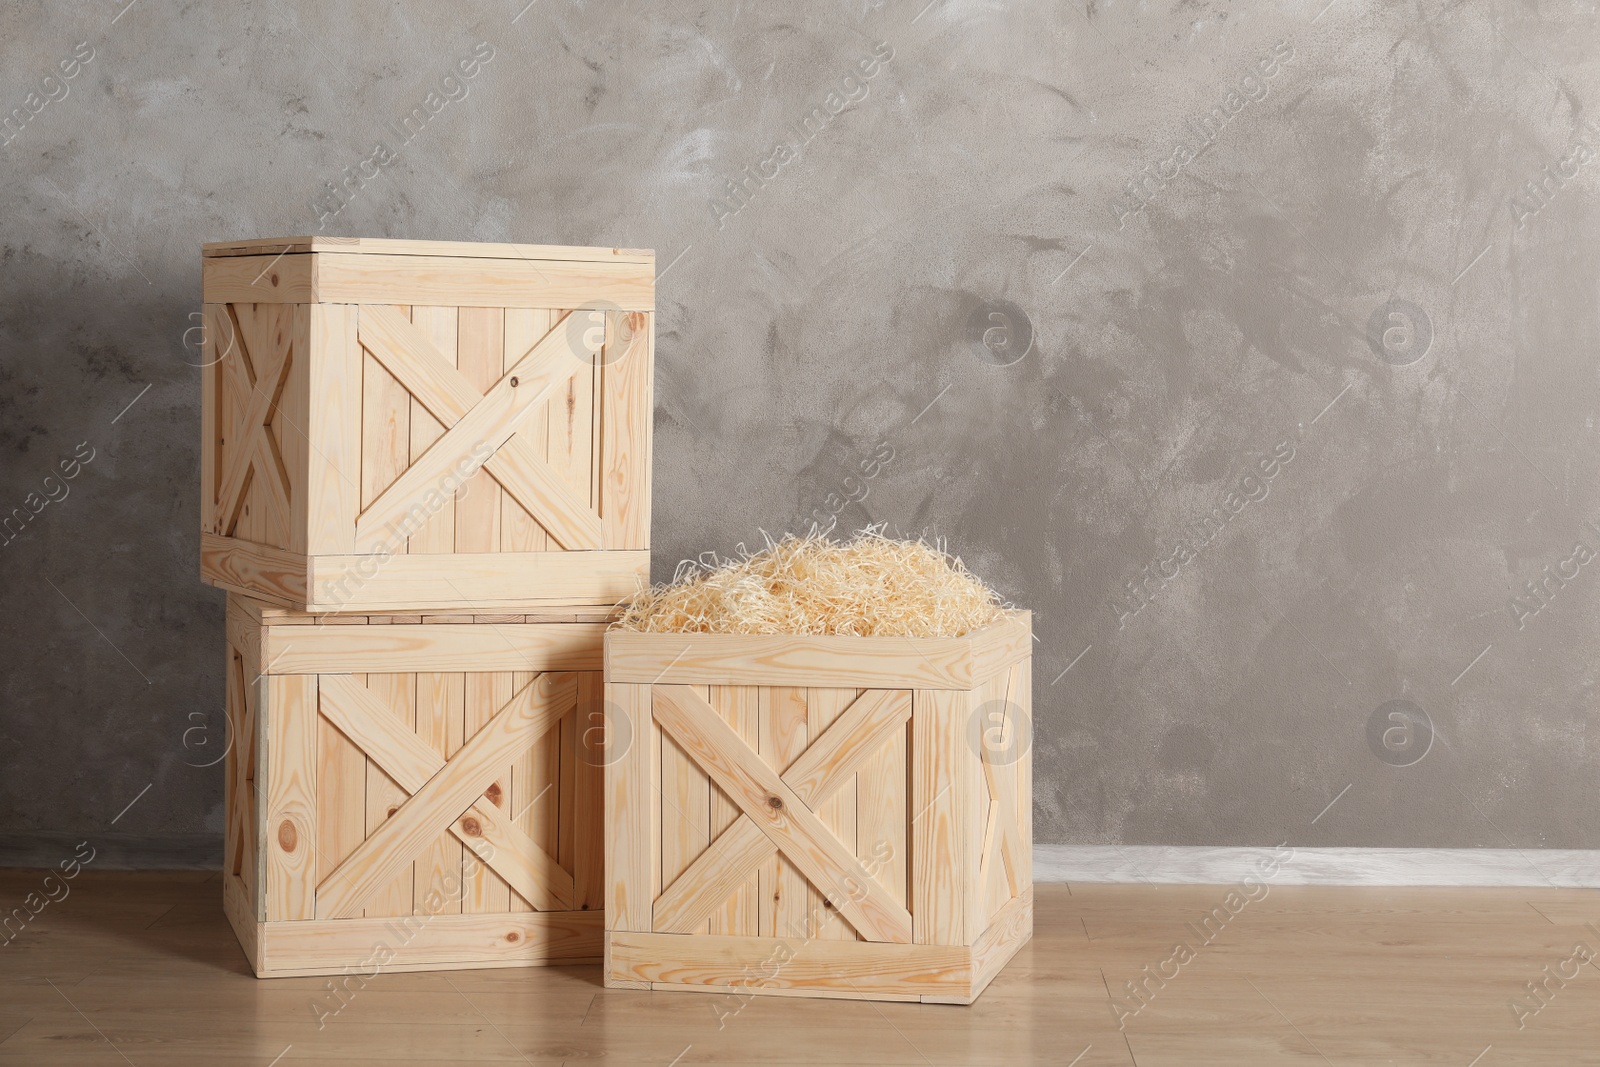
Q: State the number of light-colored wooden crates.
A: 3